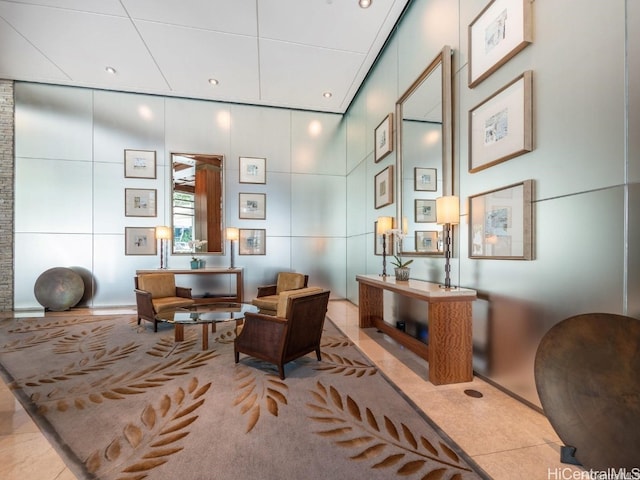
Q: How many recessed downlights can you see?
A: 4